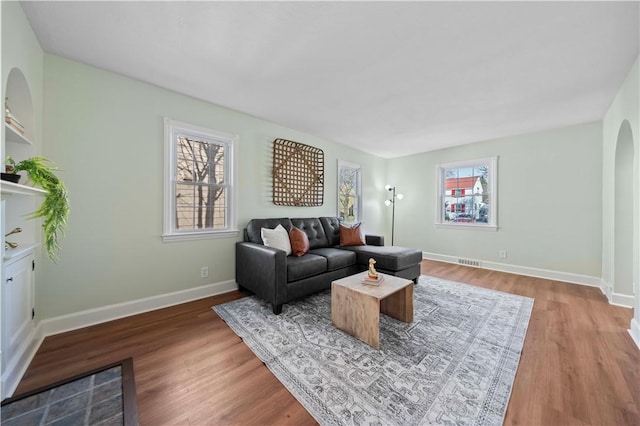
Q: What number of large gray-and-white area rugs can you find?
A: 1